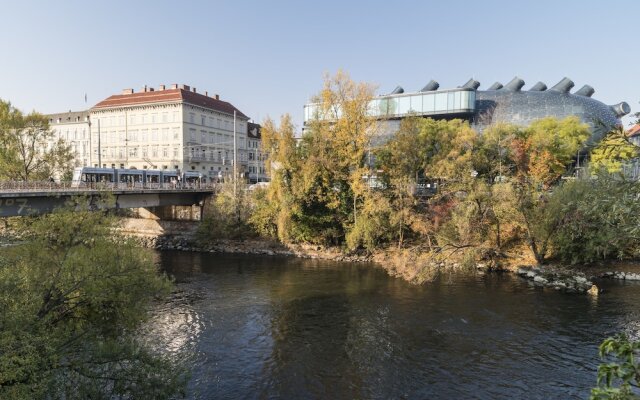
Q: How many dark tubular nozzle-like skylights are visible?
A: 9